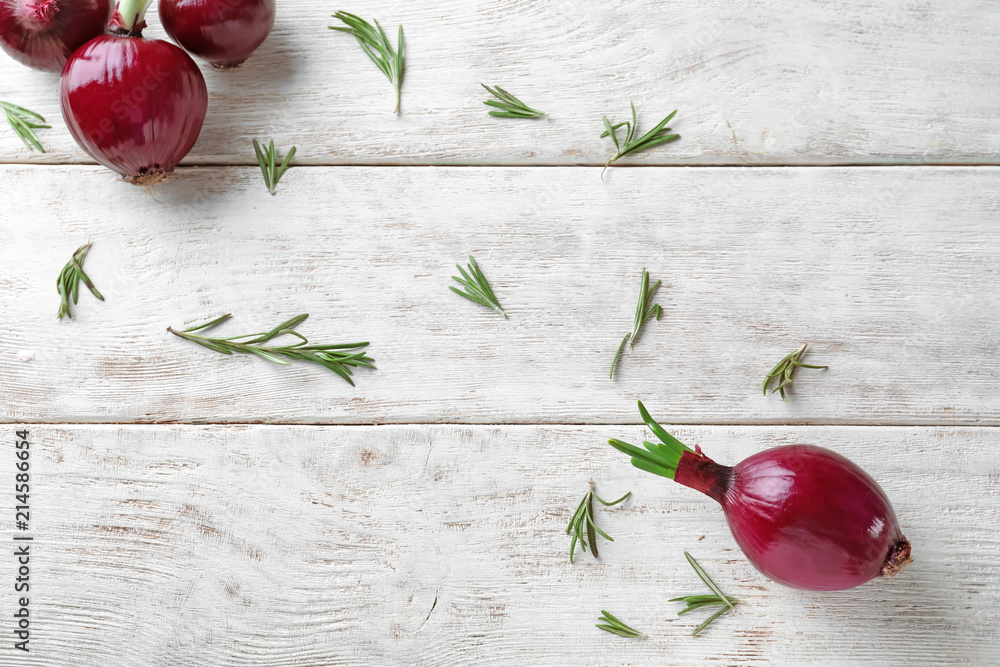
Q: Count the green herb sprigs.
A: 13